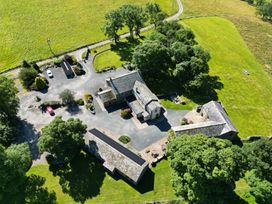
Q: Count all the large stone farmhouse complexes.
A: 1